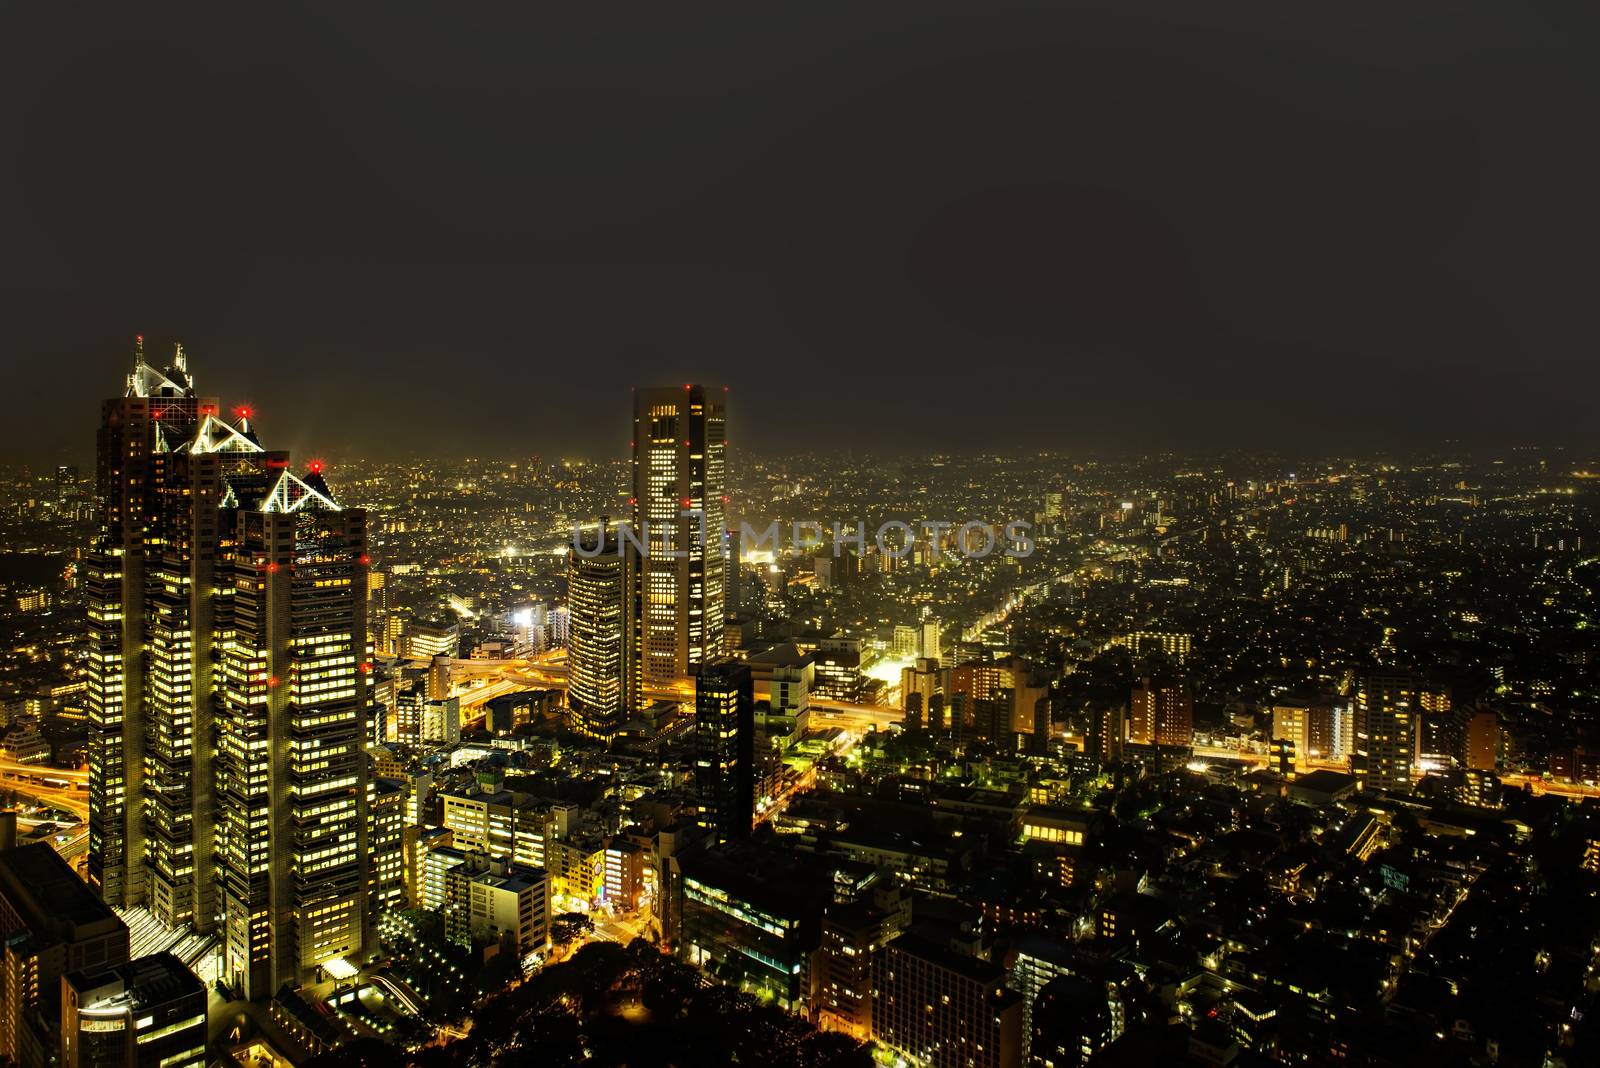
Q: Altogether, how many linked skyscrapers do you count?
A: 3